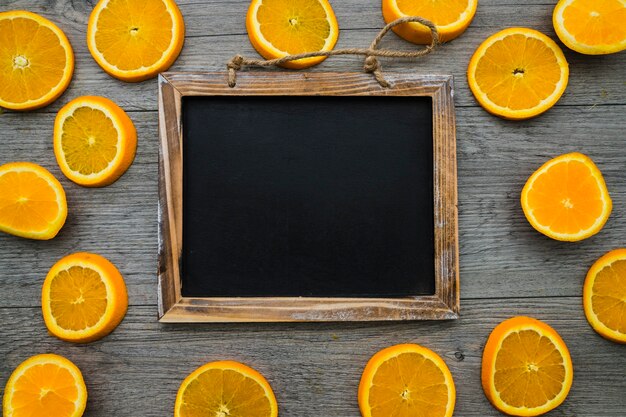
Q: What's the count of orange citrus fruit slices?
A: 15